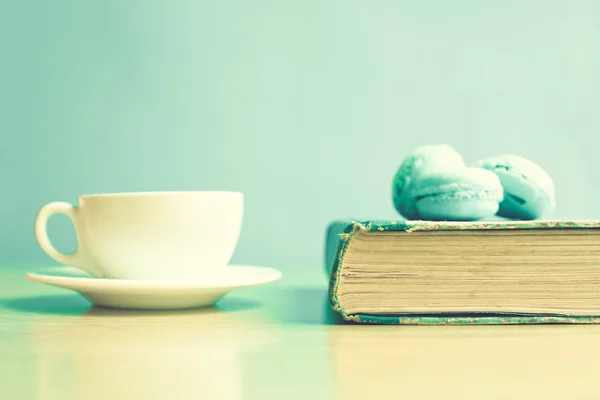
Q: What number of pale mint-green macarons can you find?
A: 3